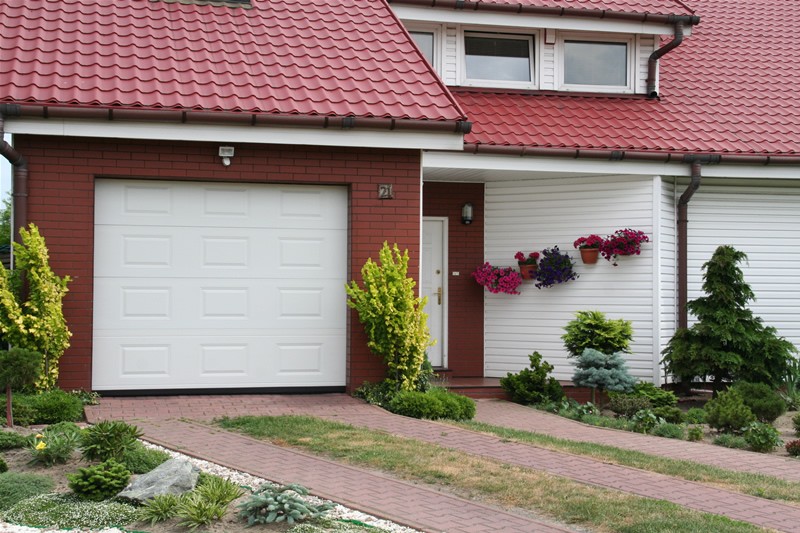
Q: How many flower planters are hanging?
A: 5